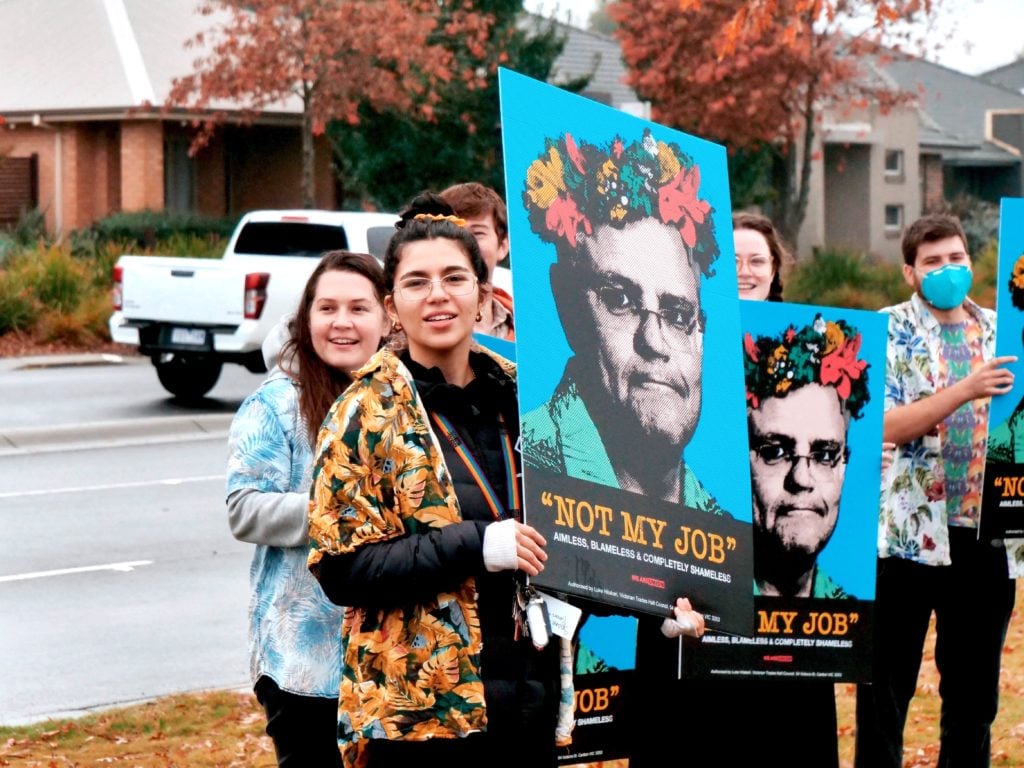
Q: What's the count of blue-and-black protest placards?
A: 4